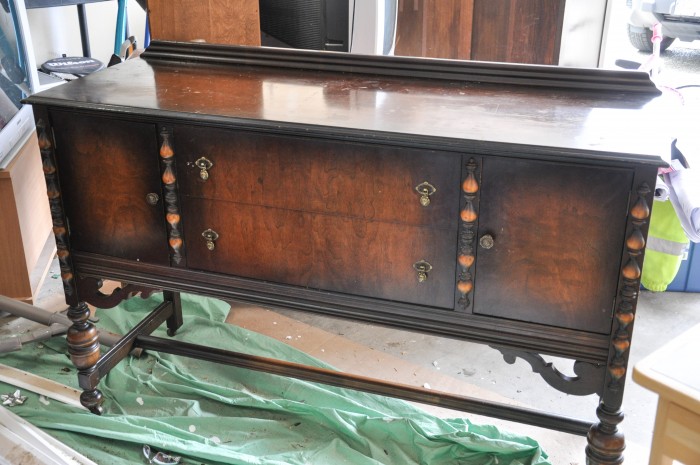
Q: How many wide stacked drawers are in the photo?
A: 2